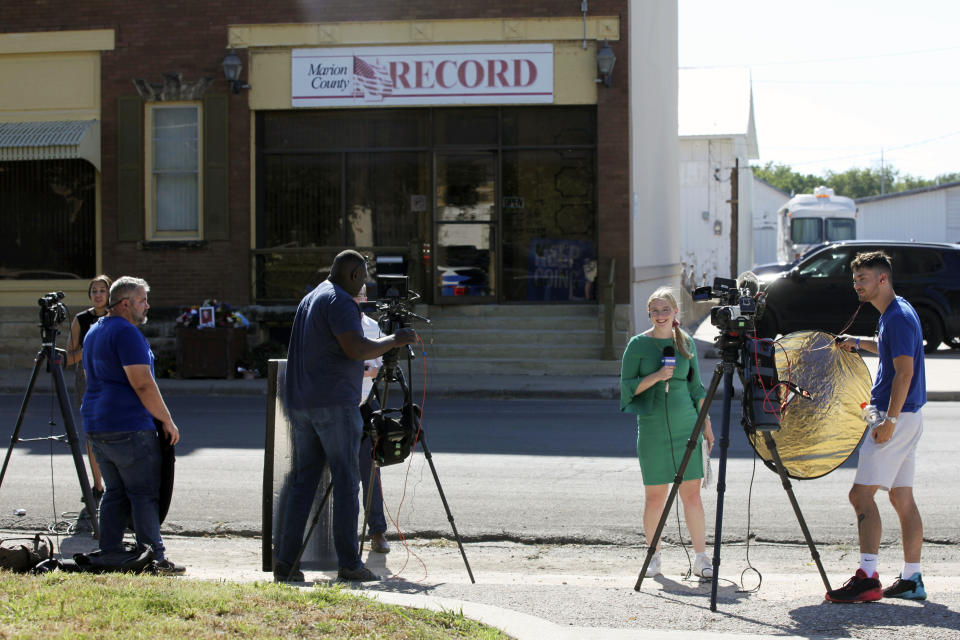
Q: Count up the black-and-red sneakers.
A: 1